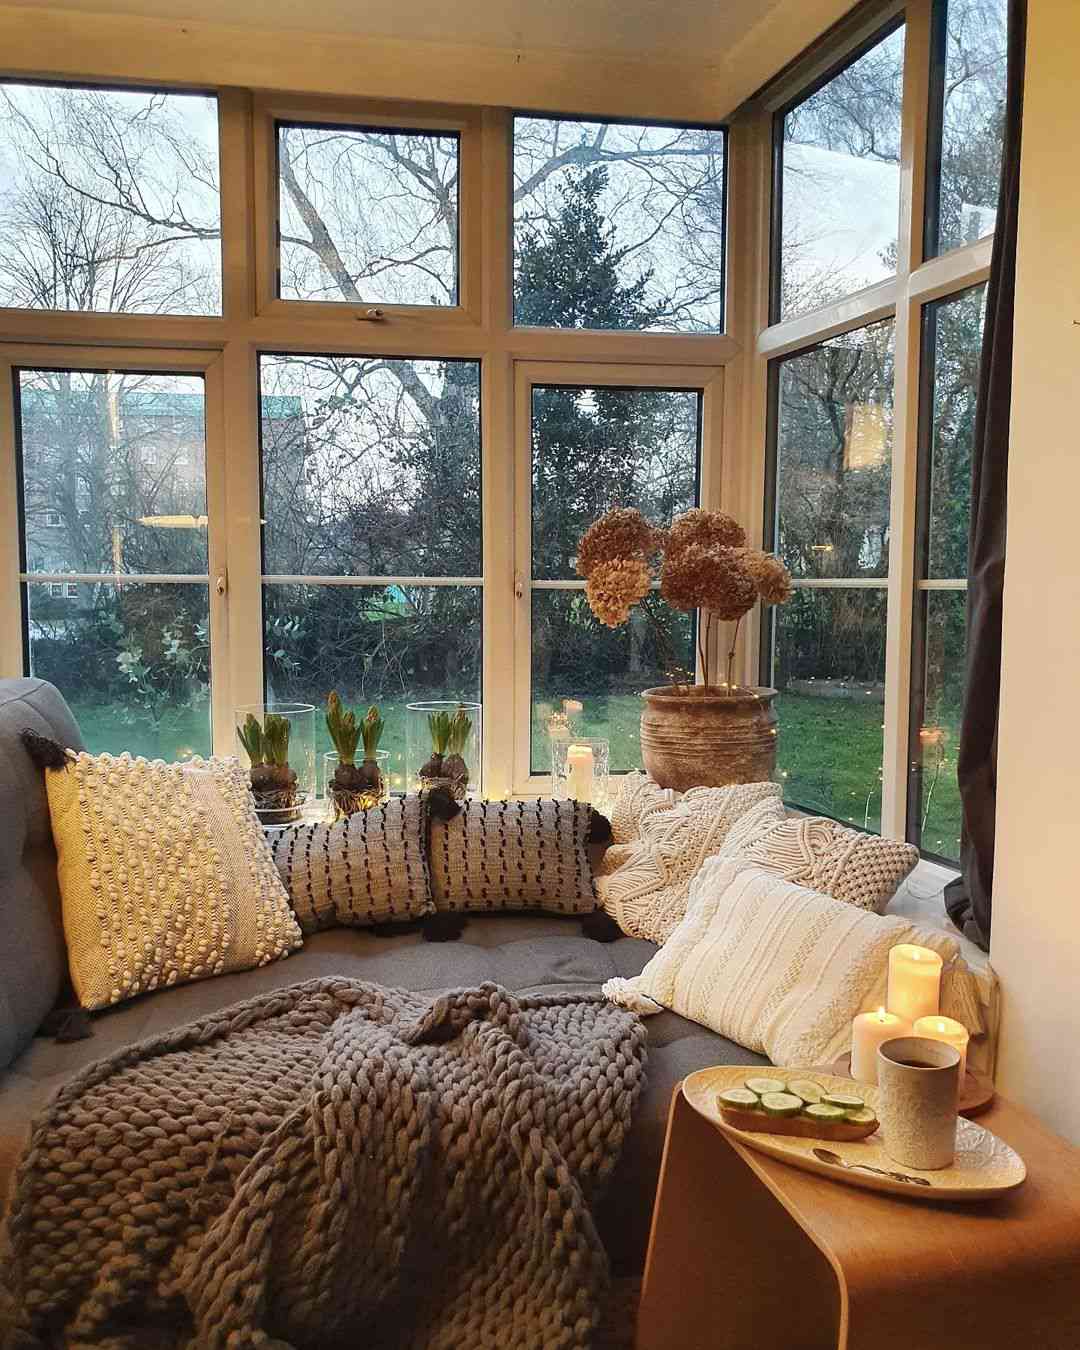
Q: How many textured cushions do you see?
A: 6